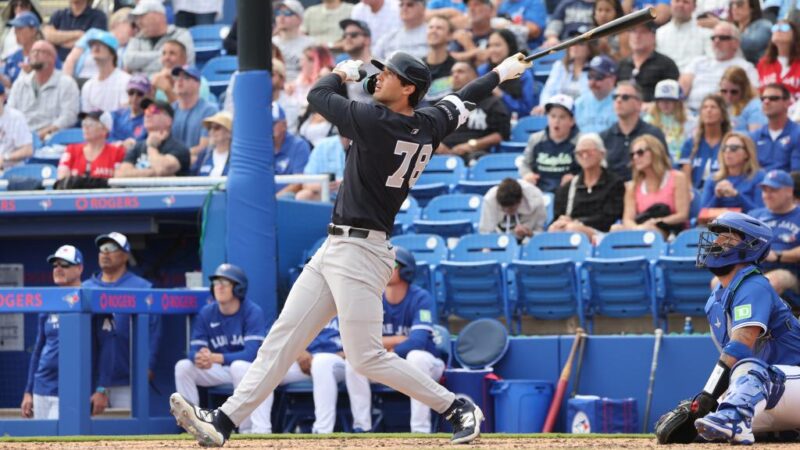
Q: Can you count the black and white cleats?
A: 2